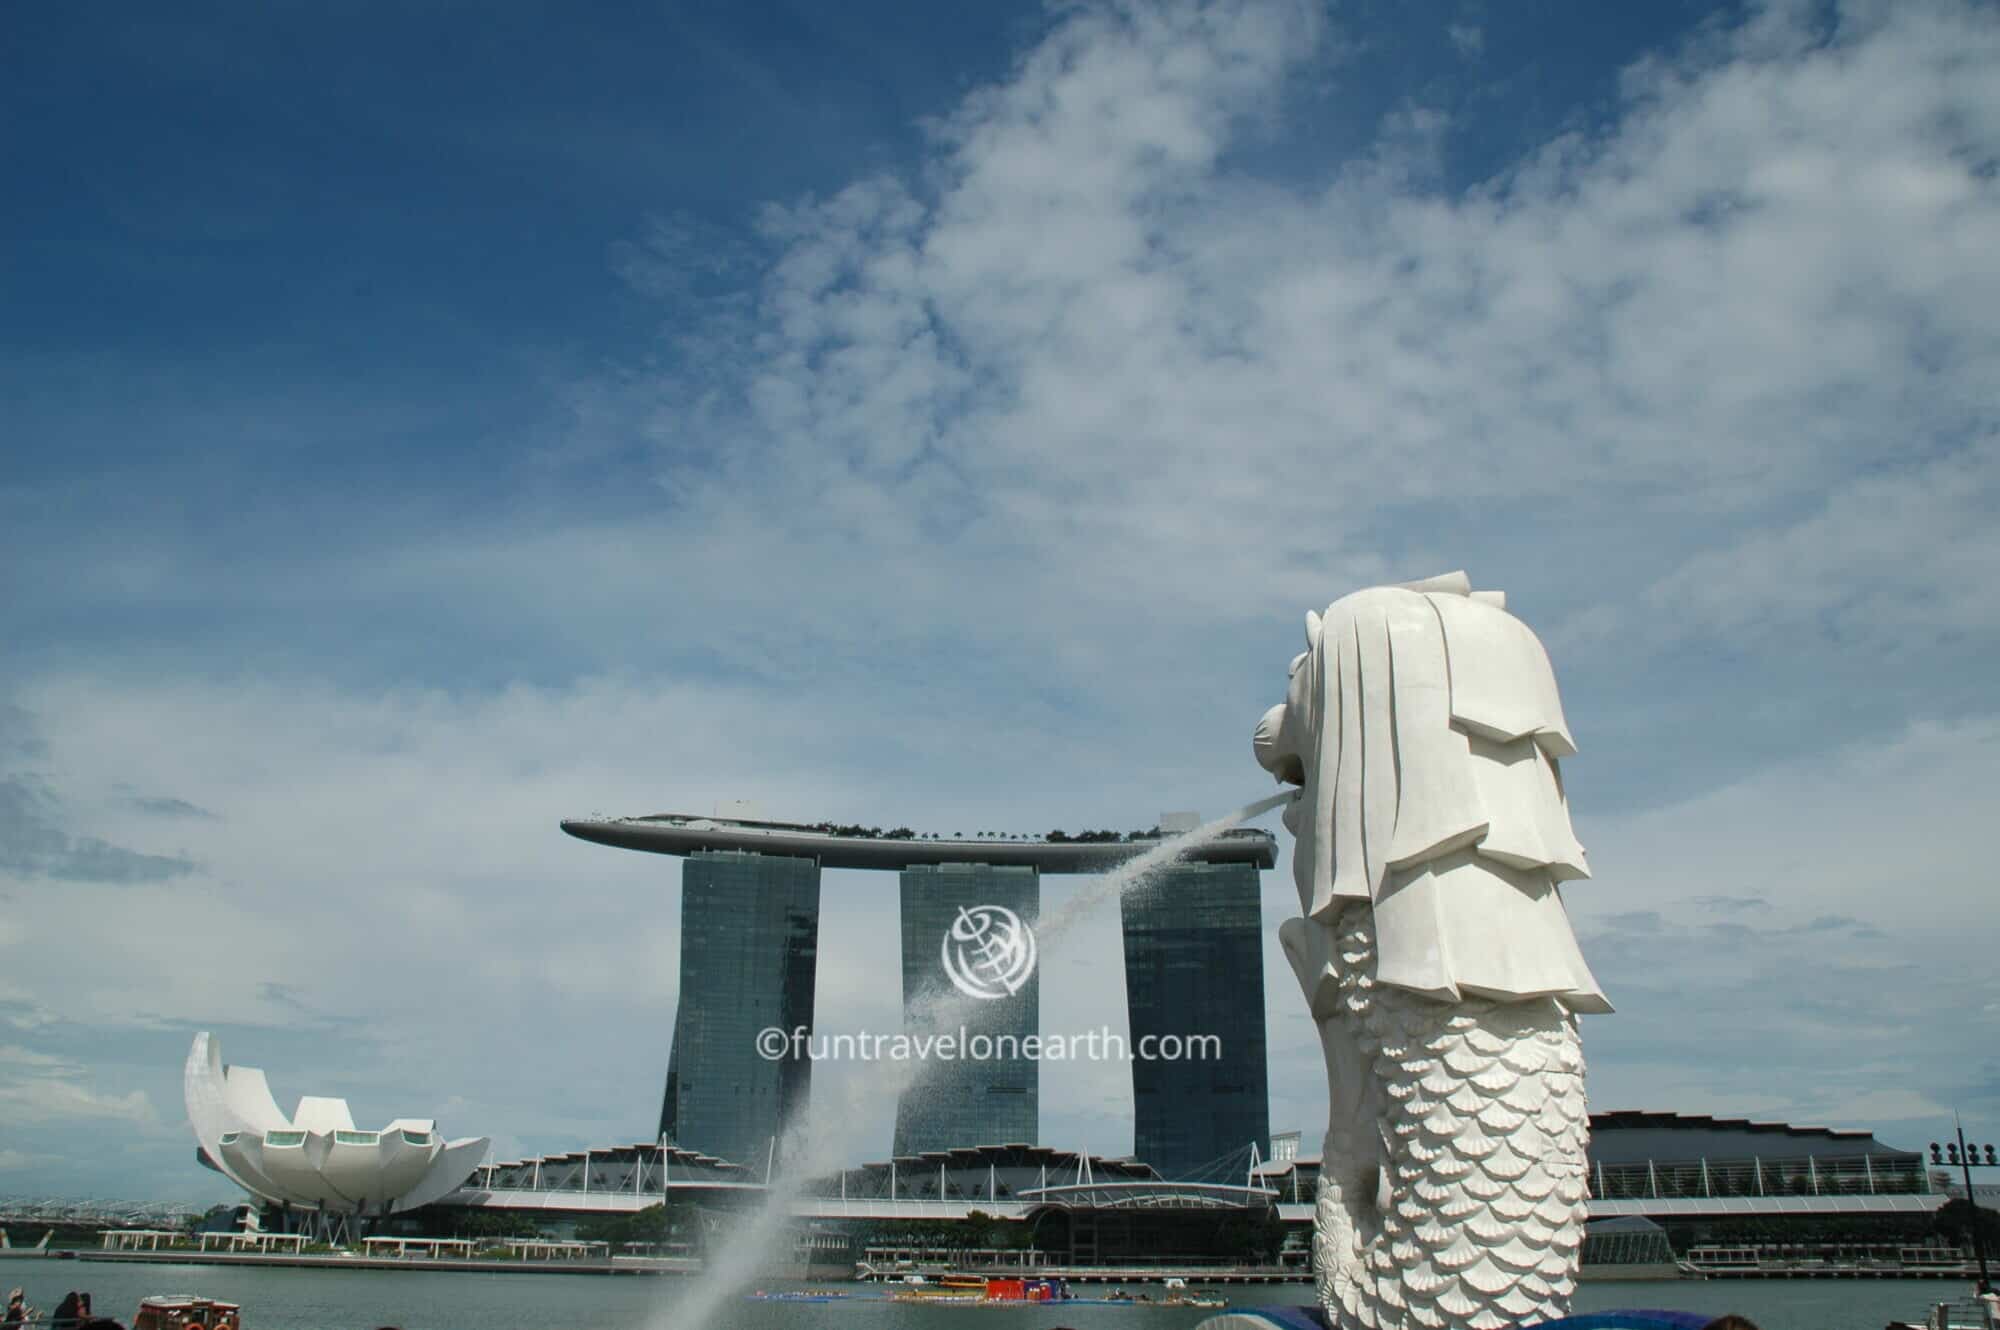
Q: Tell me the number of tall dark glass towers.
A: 3